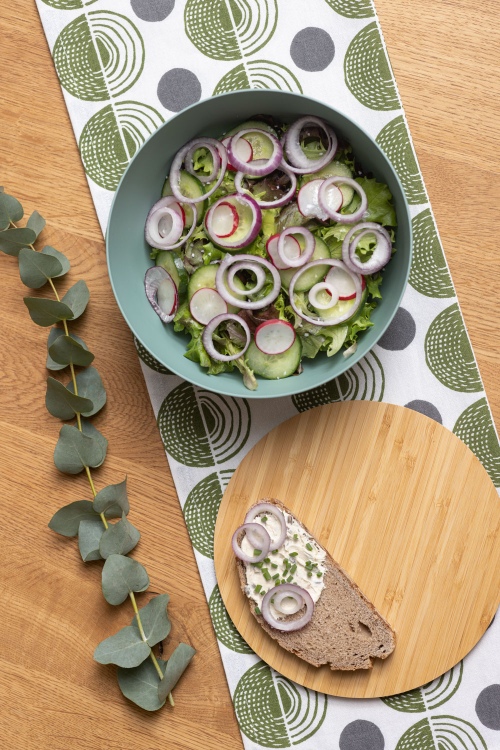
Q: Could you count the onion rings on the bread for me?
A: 4